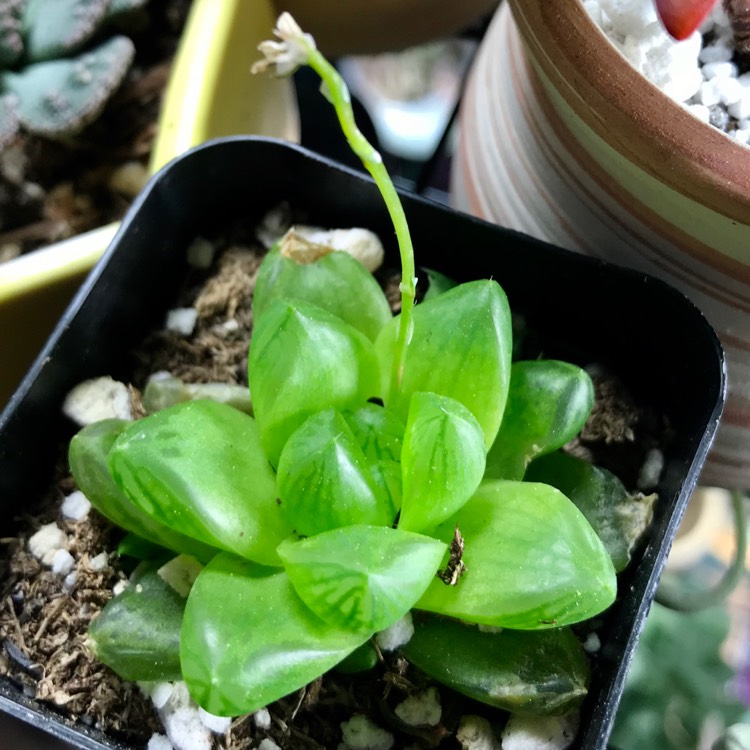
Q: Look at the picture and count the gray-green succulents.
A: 1